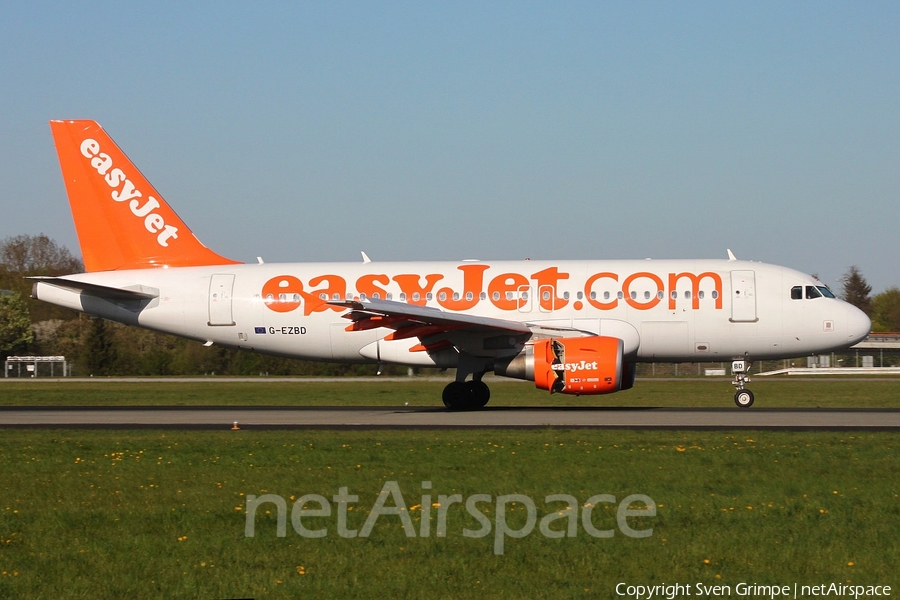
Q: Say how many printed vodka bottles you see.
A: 0